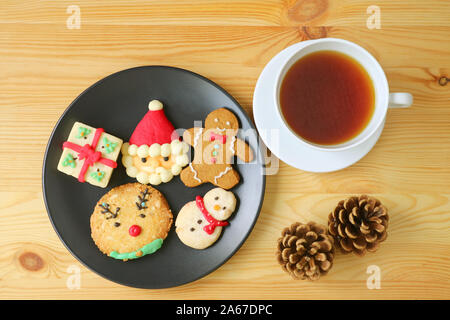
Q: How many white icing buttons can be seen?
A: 0